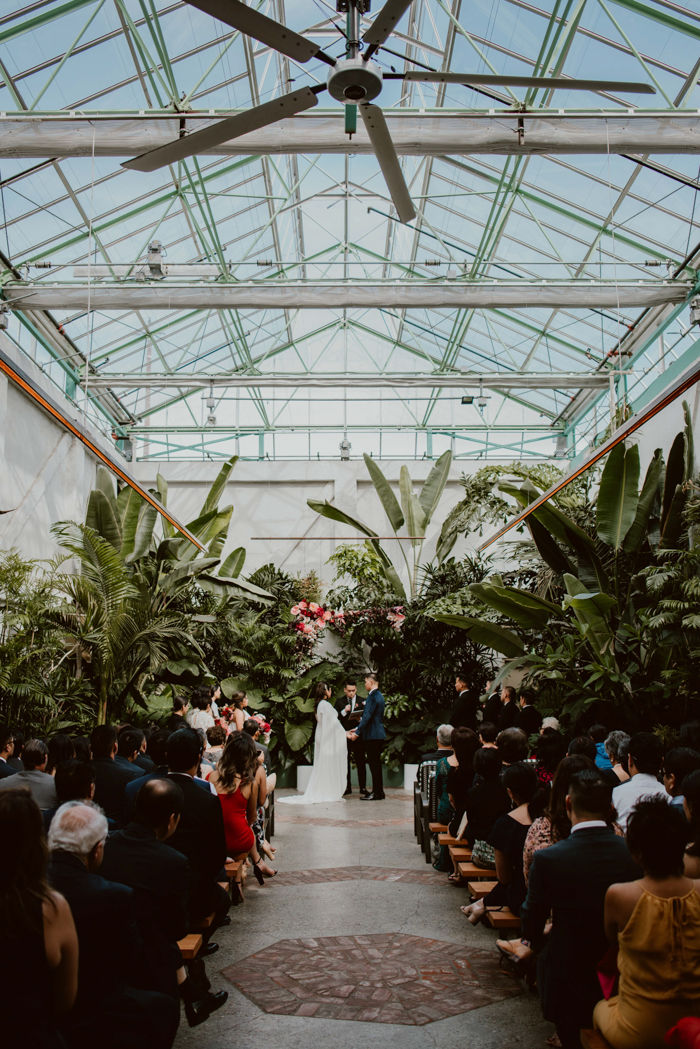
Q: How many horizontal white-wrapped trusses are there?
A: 3